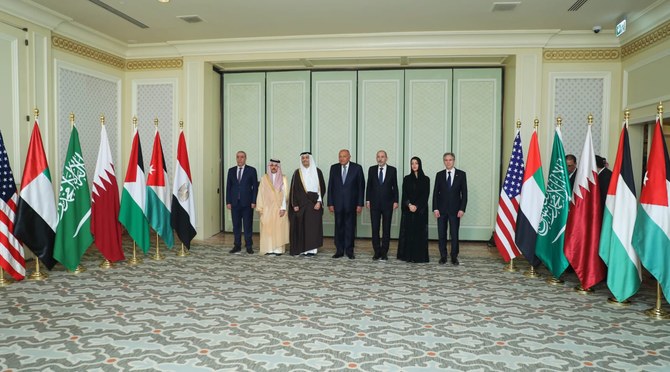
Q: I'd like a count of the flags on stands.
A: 13